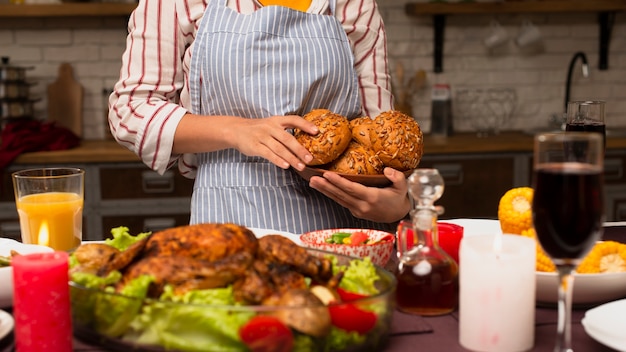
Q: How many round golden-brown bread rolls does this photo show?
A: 4